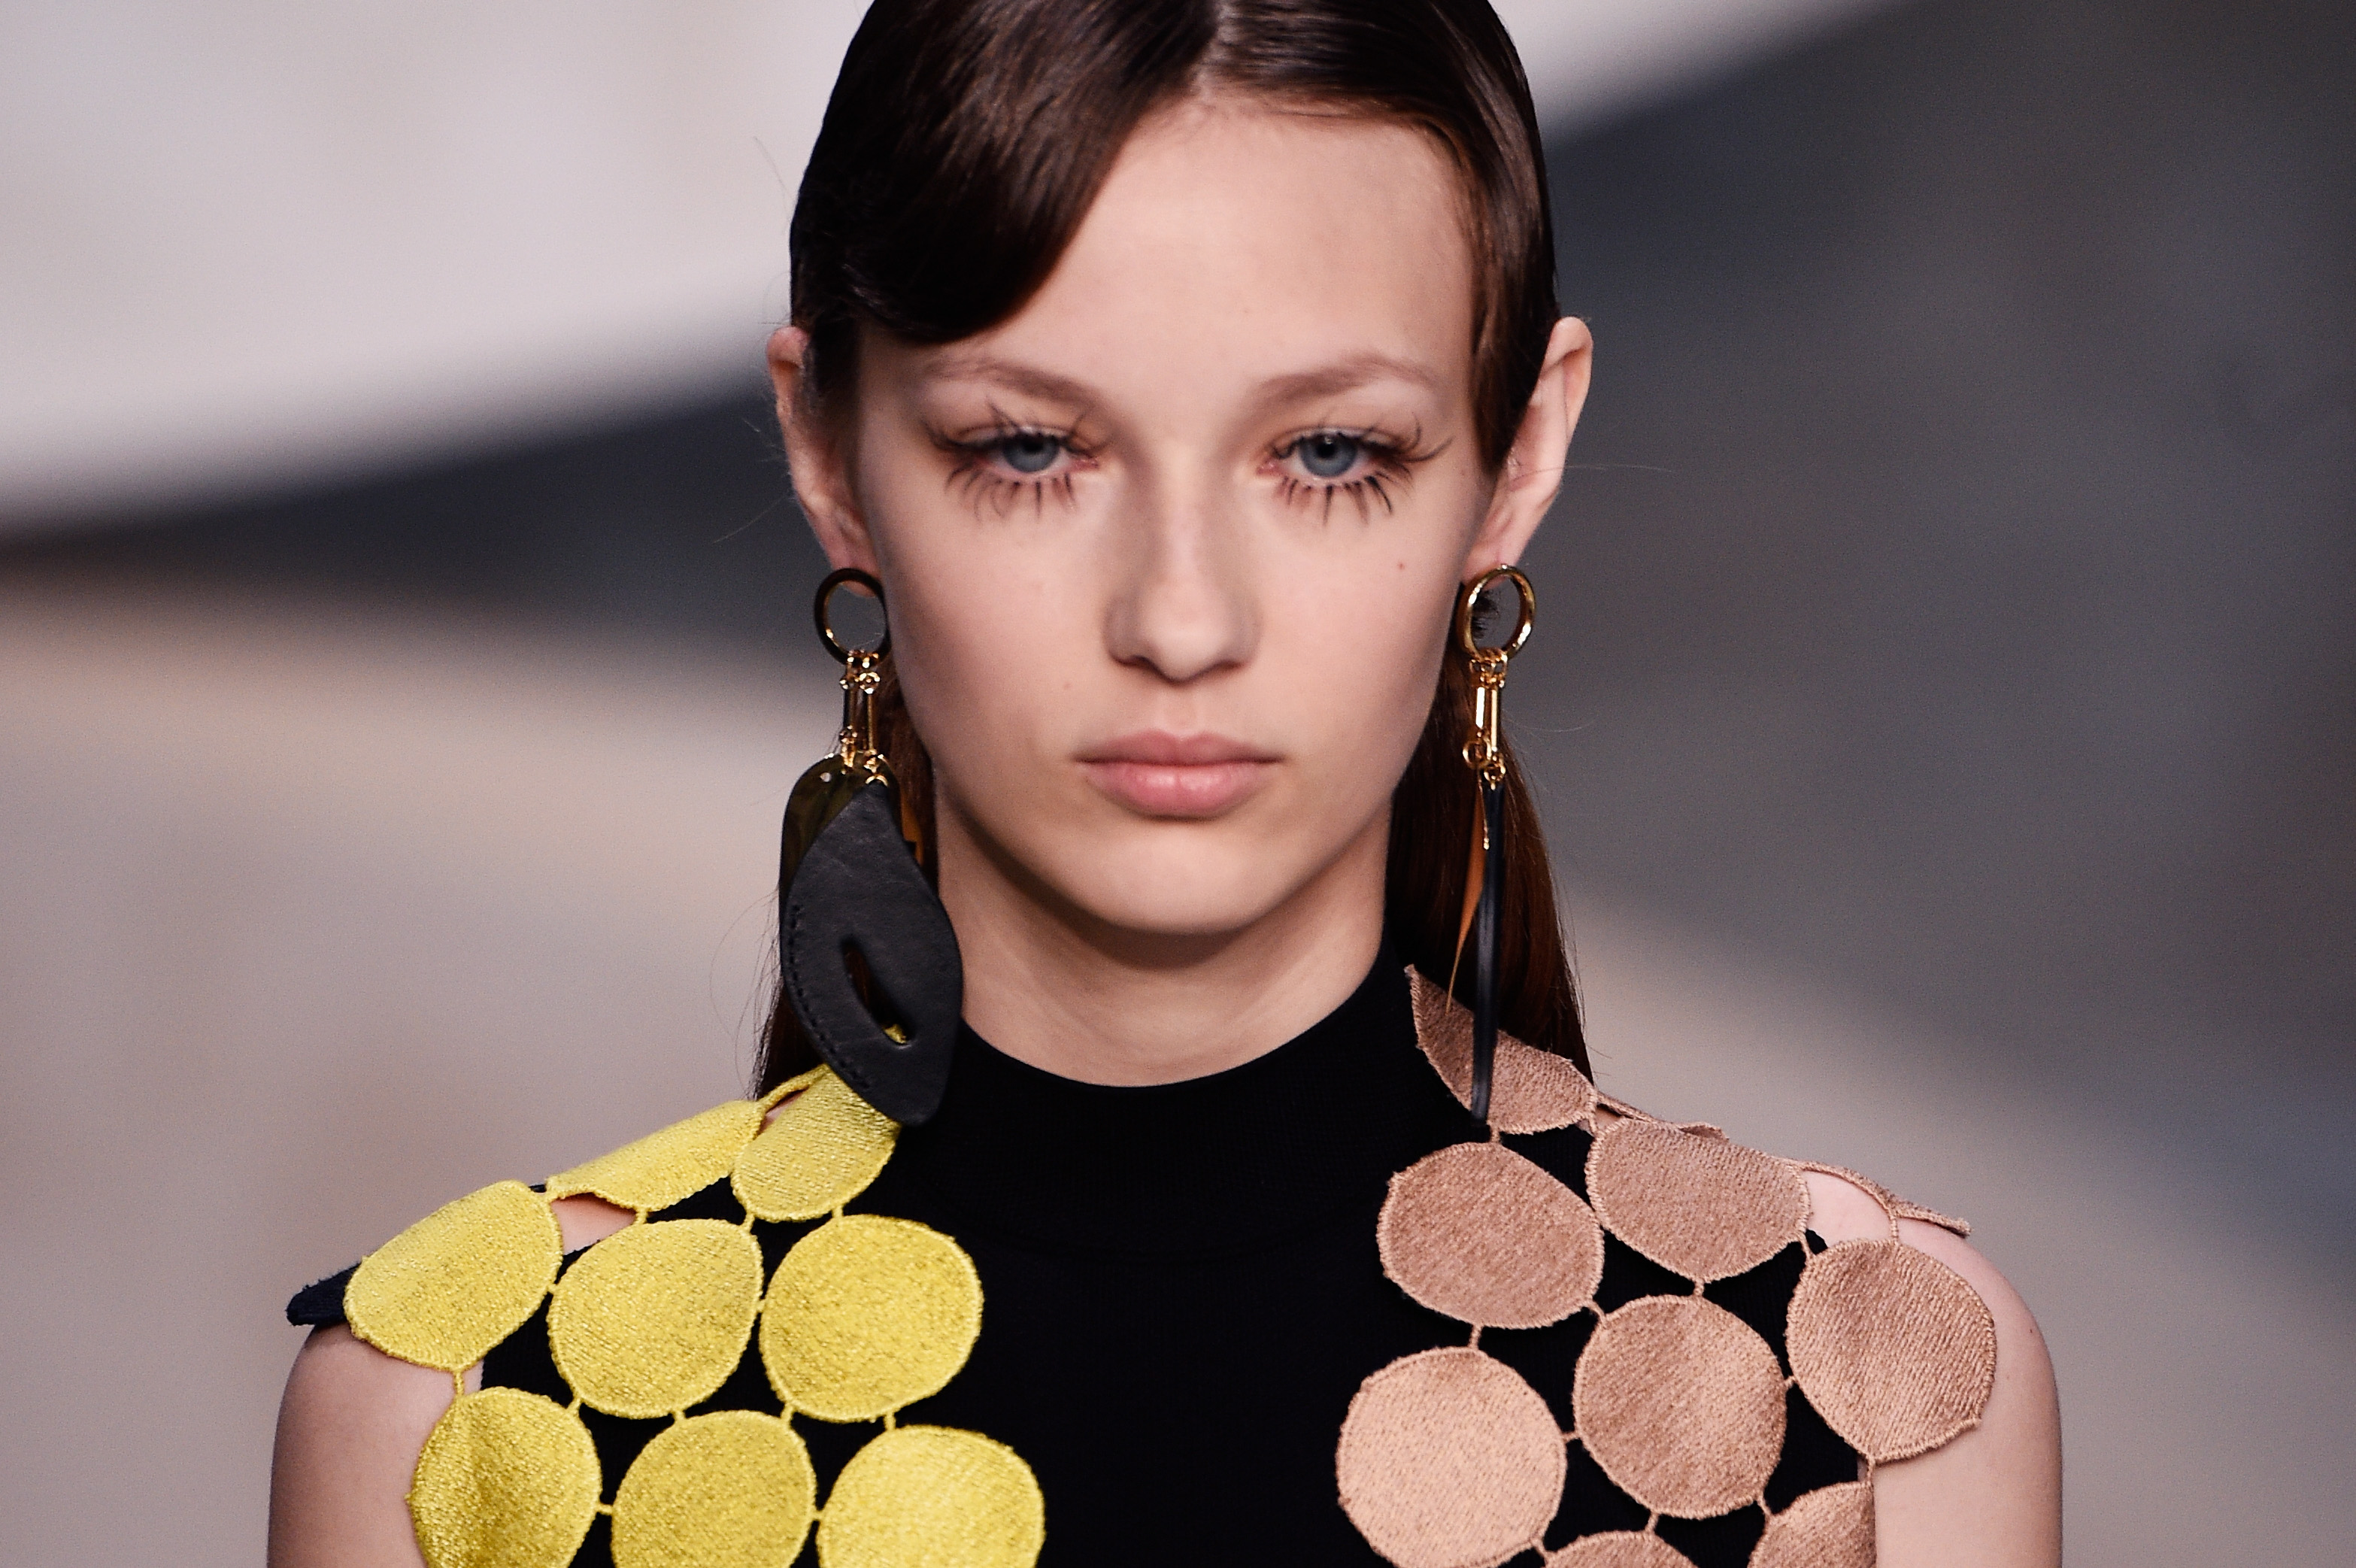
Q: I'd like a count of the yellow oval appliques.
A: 8